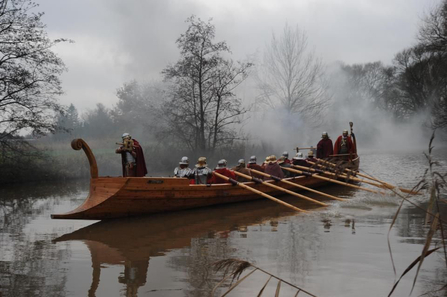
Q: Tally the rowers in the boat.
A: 11